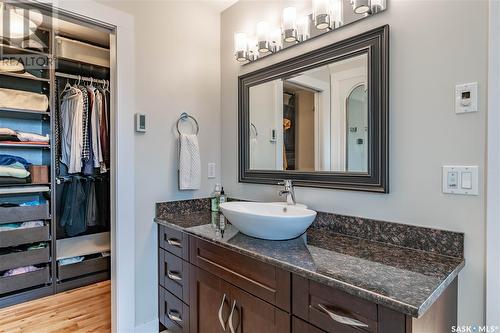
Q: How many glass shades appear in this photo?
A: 5